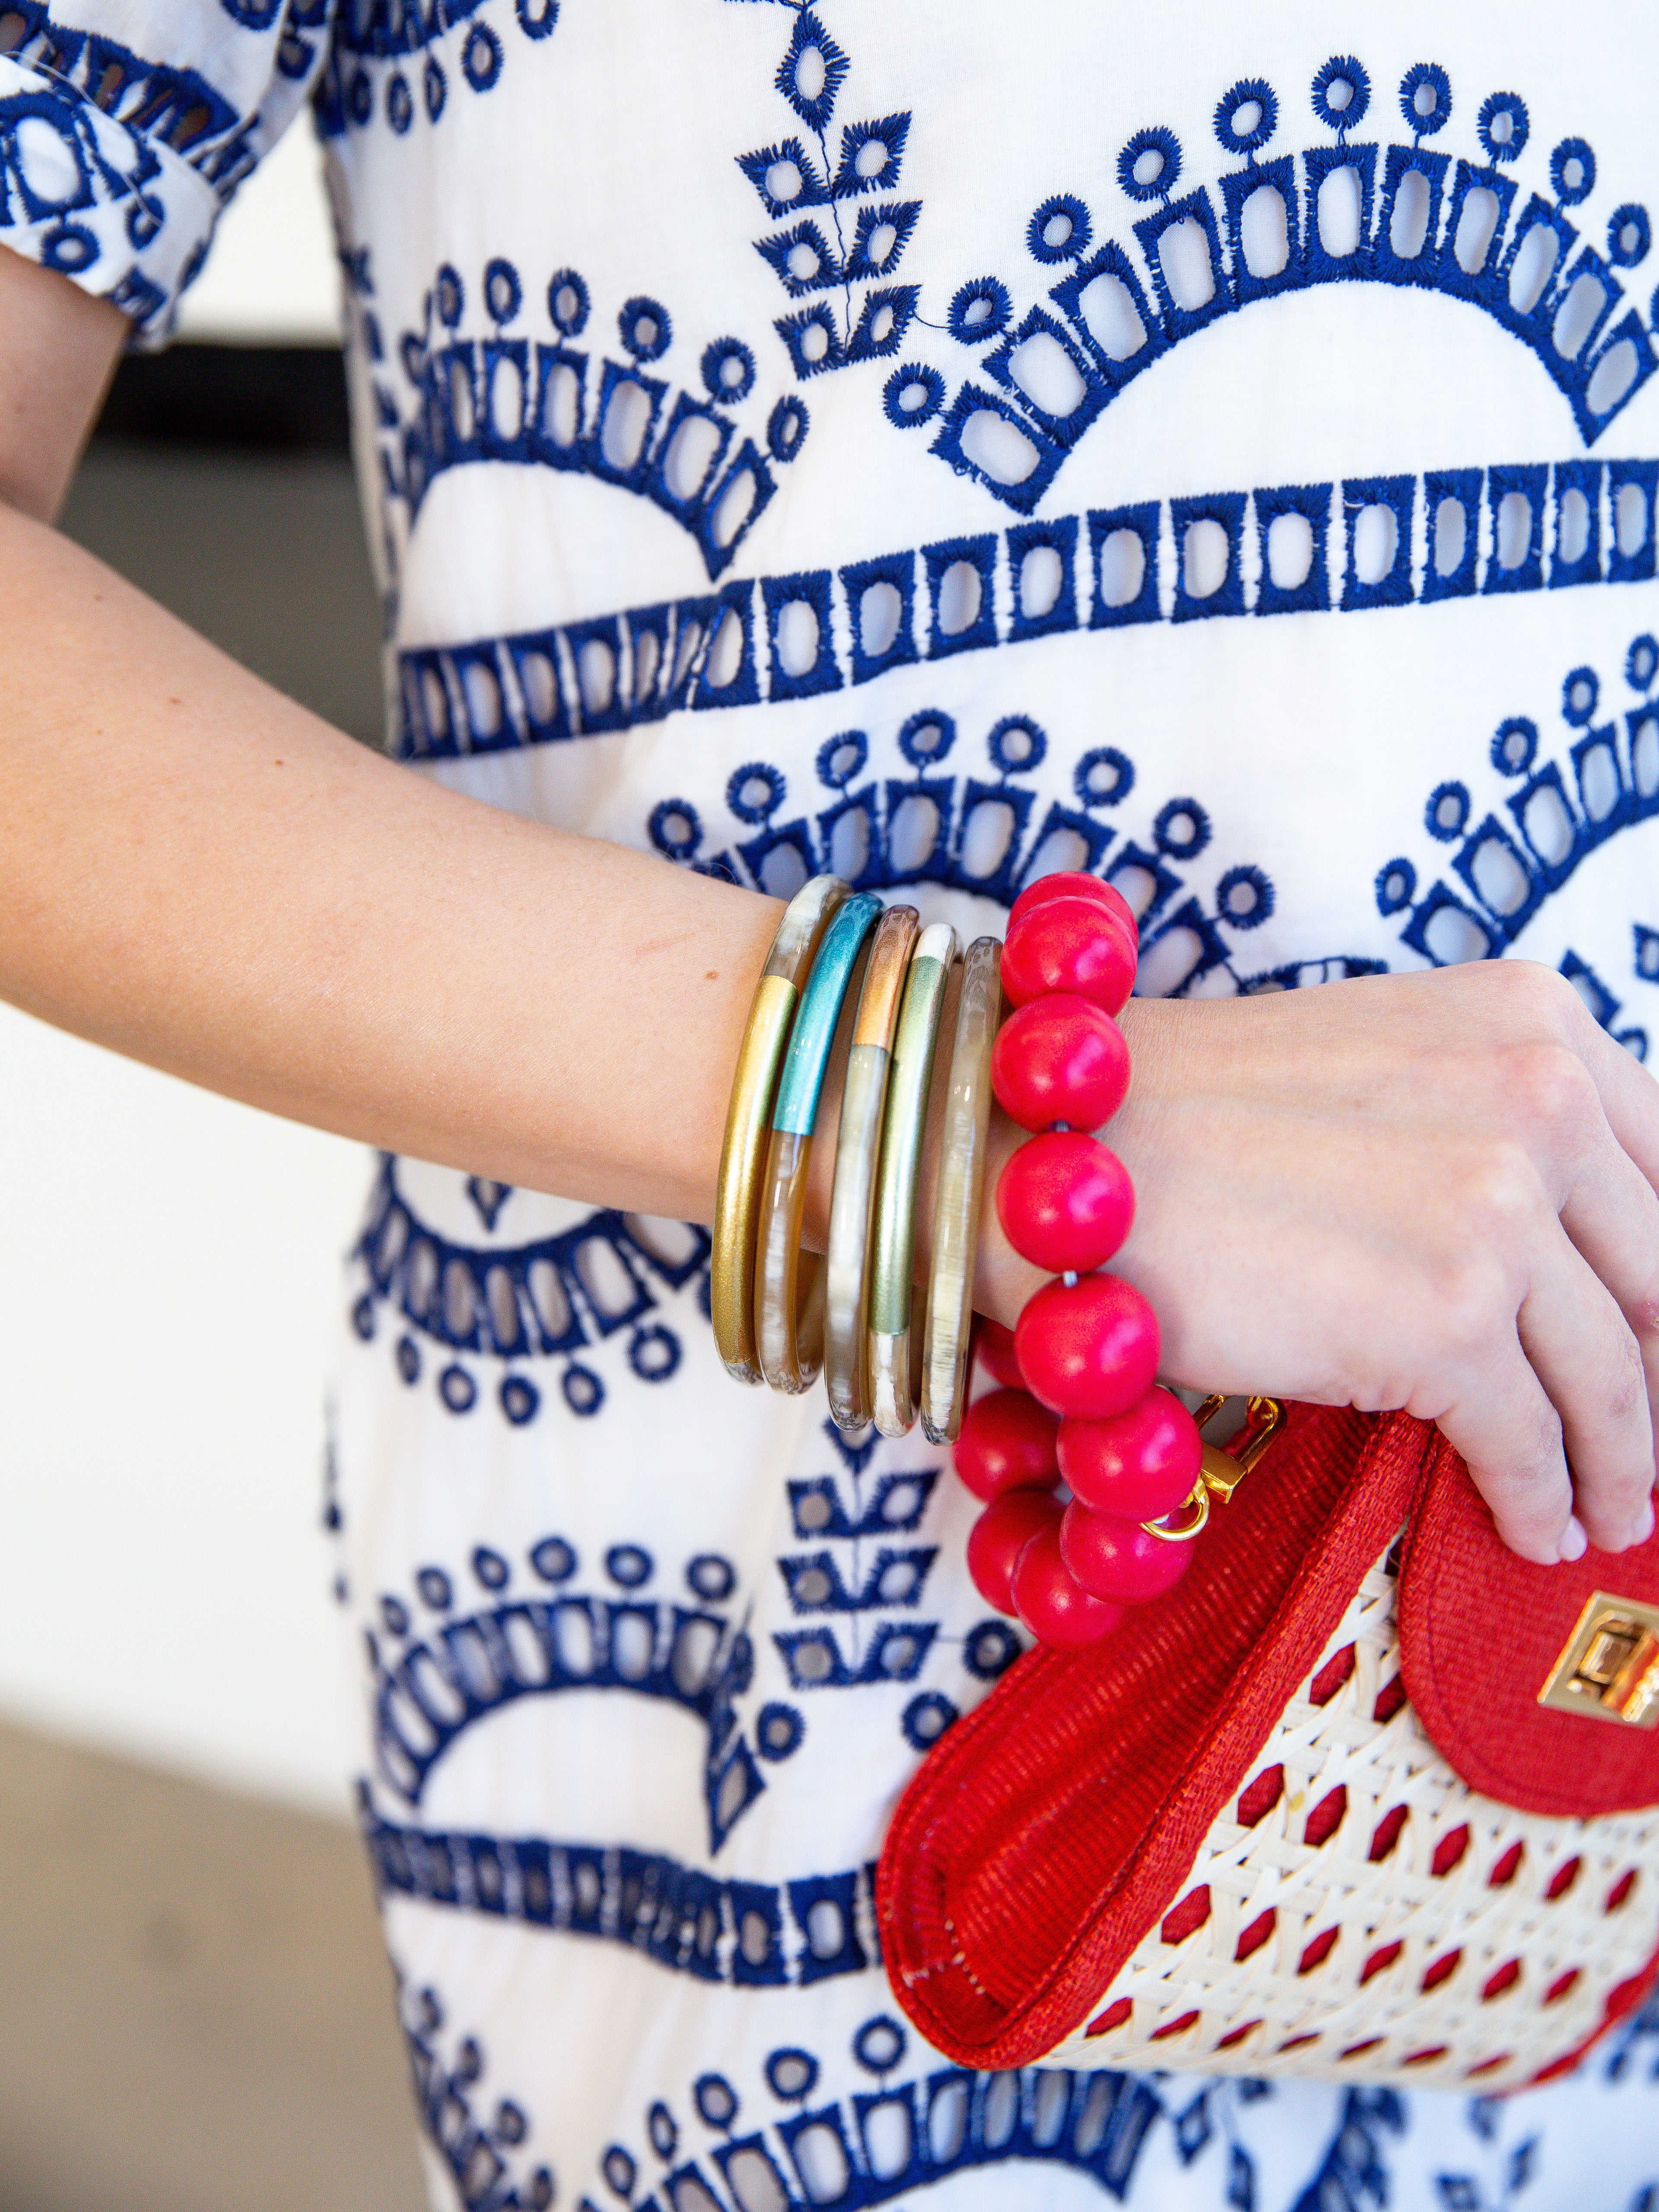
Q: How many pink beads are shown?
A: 11